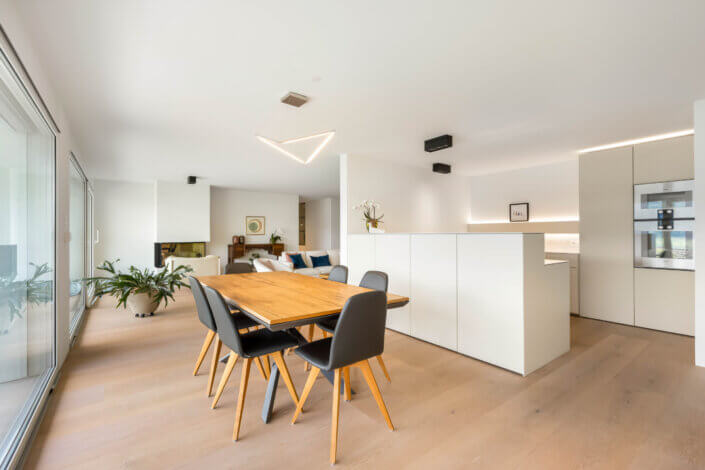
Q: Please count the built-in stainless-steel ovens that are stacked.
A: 2